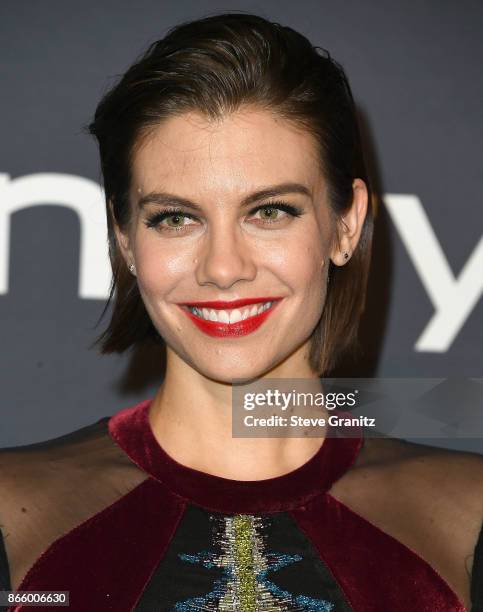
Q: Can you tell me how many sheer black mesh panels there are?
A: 2